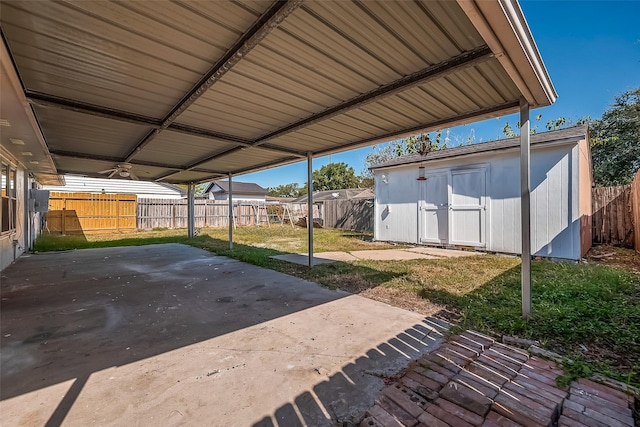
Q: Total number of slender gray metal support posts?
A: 4